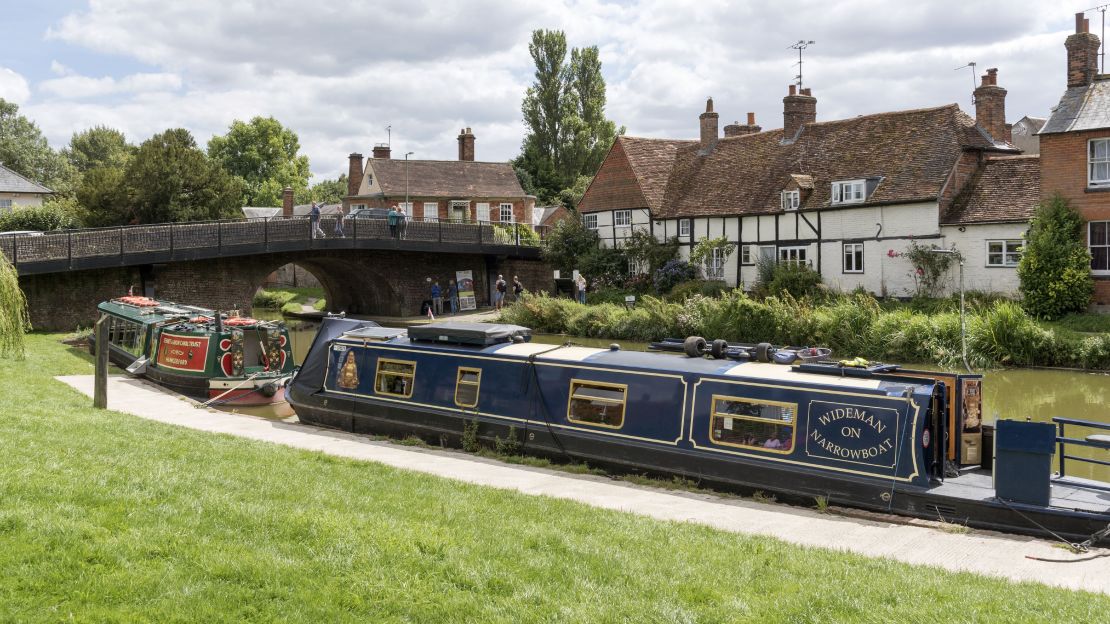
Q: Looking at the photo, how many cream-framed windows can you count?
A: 4